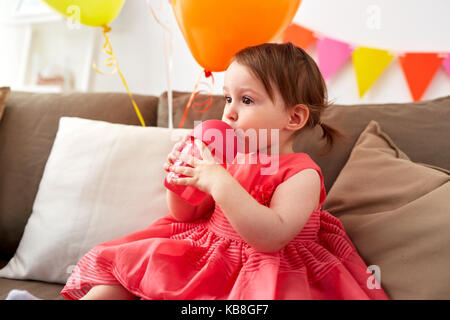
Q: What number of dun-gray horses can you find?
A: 0